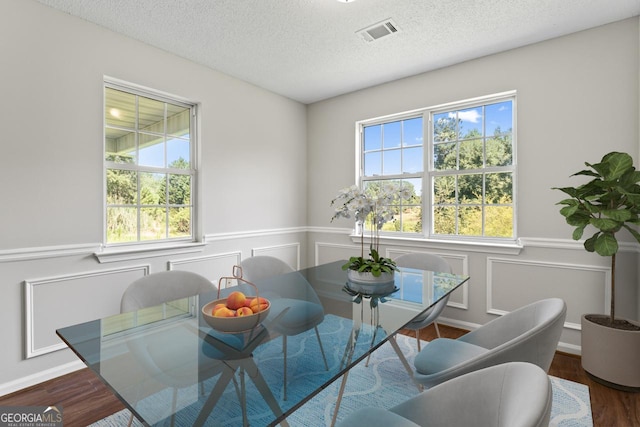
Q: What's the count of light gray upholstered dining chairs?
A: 5